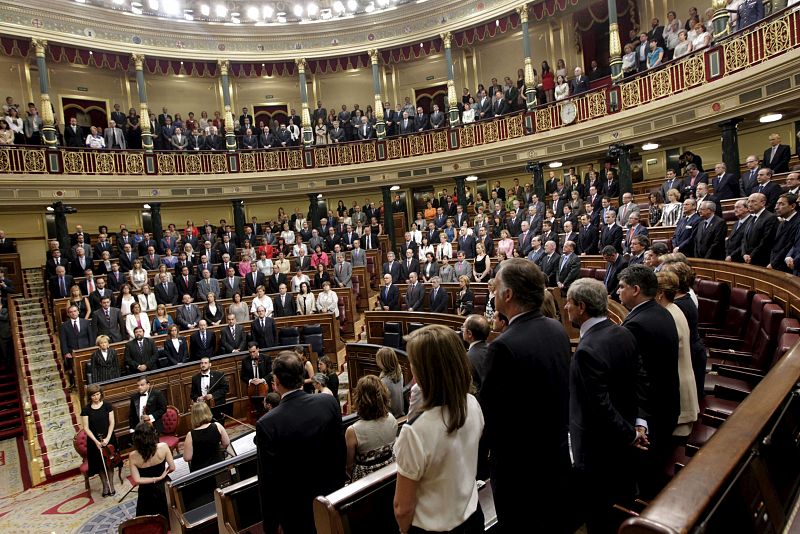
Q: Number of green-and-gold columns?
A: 9